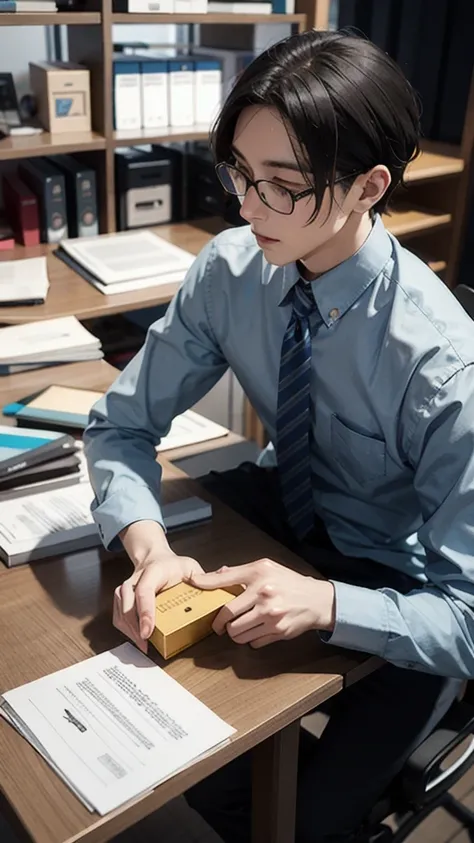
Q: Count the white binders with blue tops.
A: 4